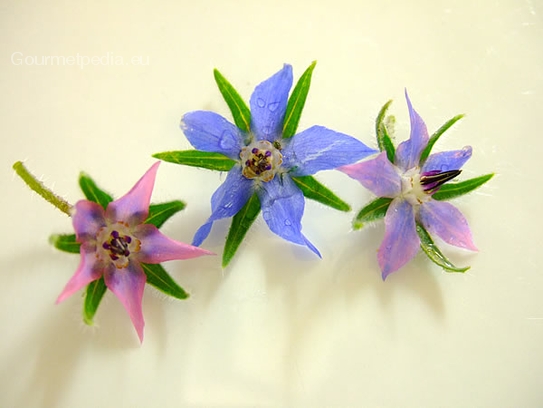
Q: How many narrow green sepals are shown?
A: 15